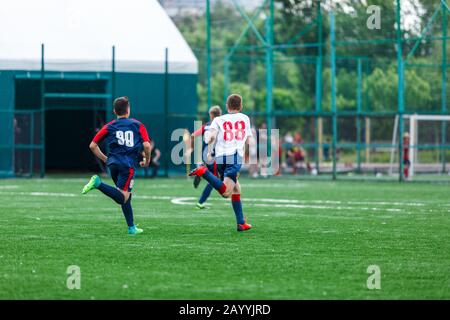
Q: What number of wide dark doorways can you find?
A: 1